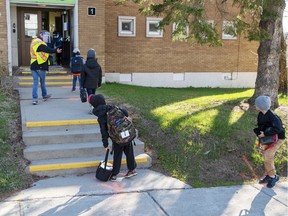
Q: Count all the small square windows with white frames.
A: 5